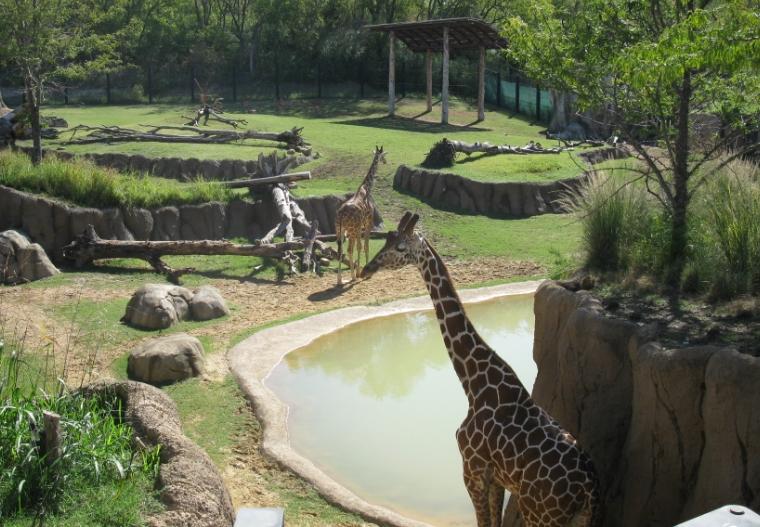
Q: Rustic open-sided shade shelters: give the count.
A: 1